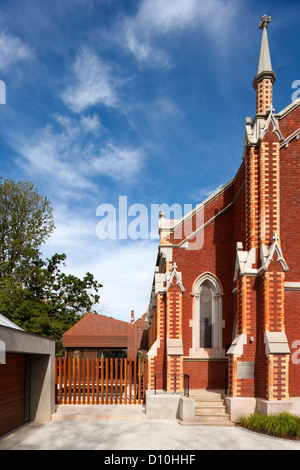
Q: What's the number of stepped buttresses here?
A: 4